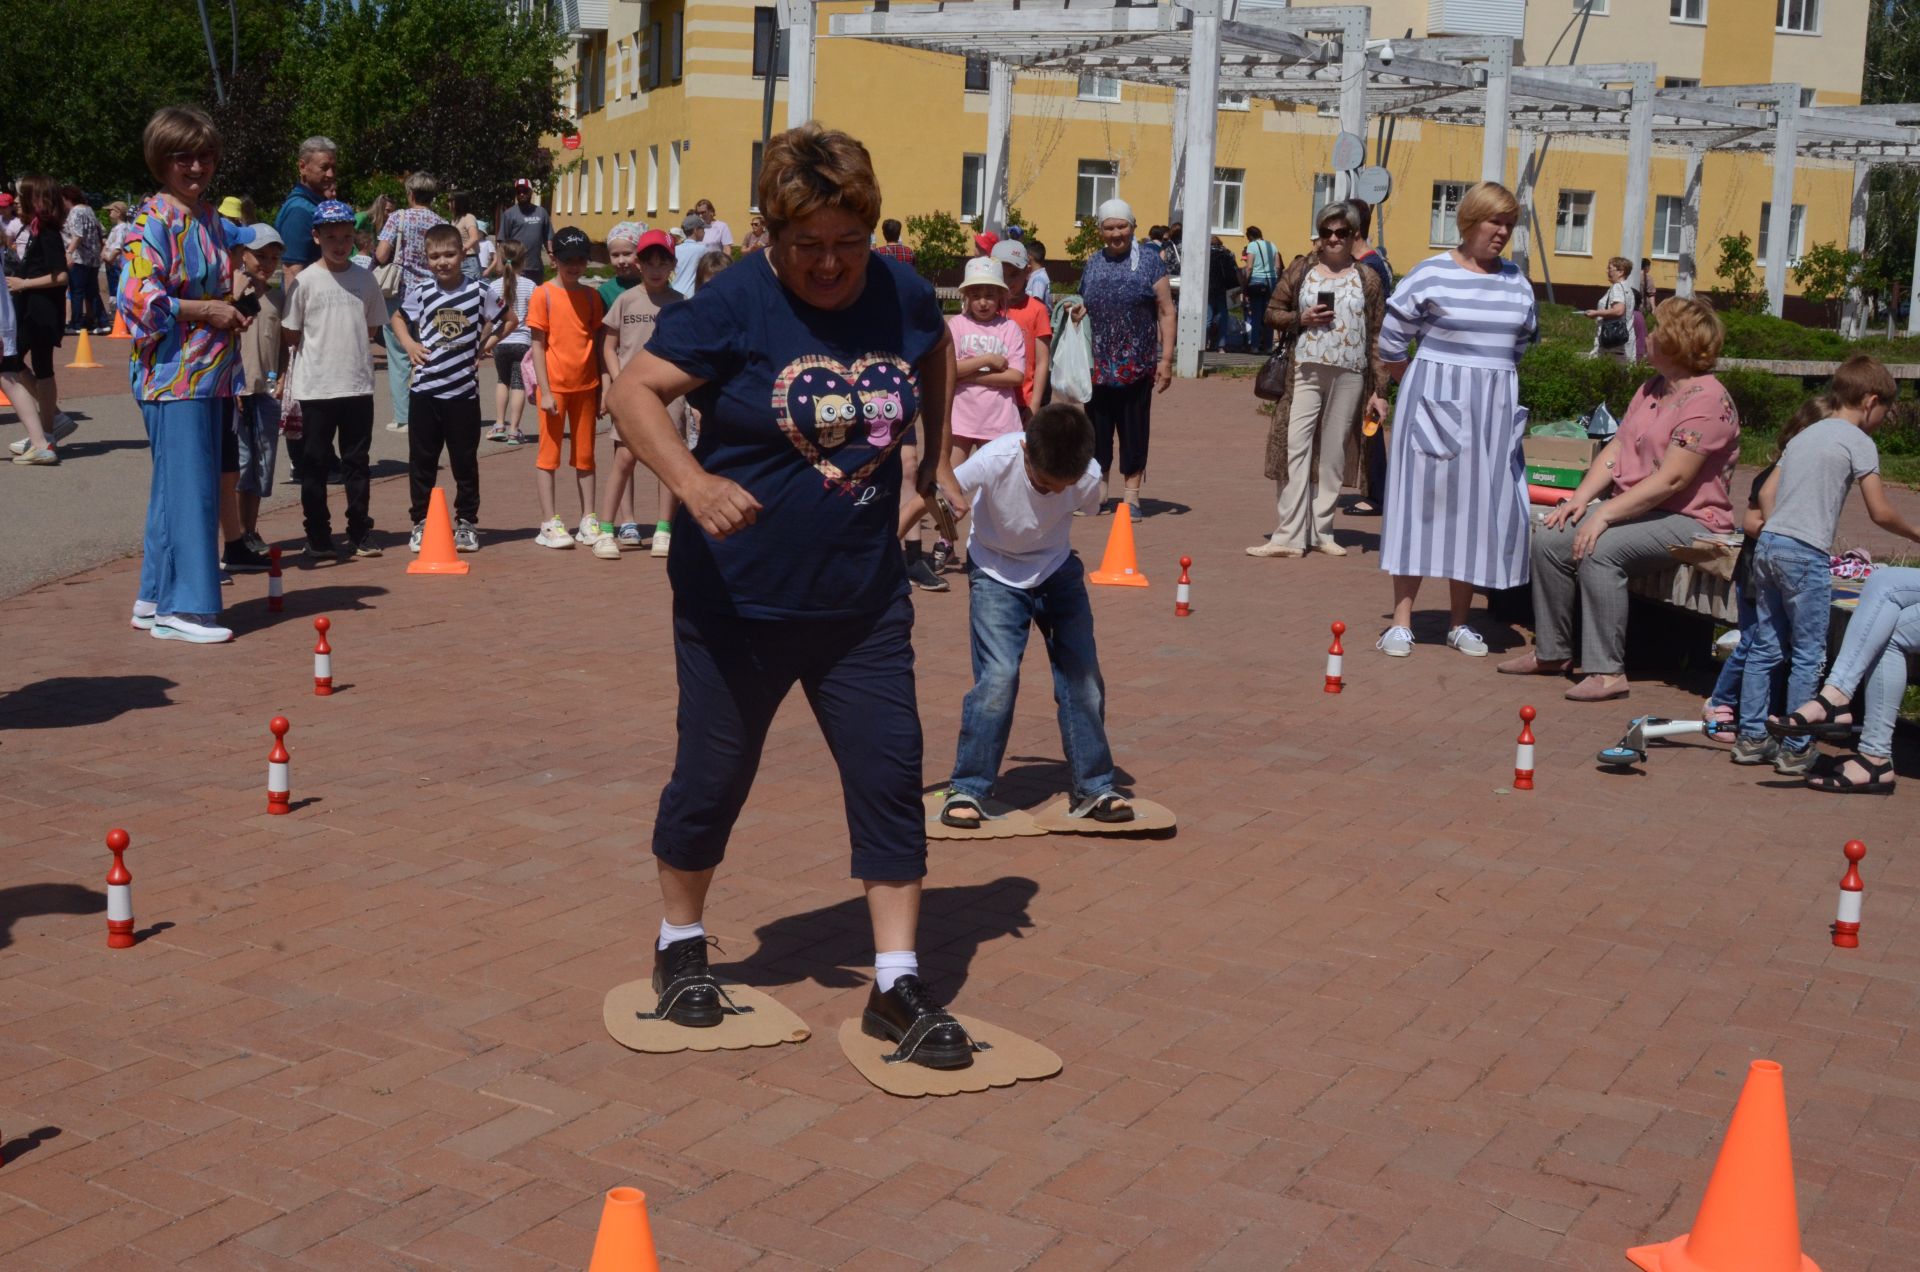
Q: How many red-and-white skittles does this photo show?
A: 8